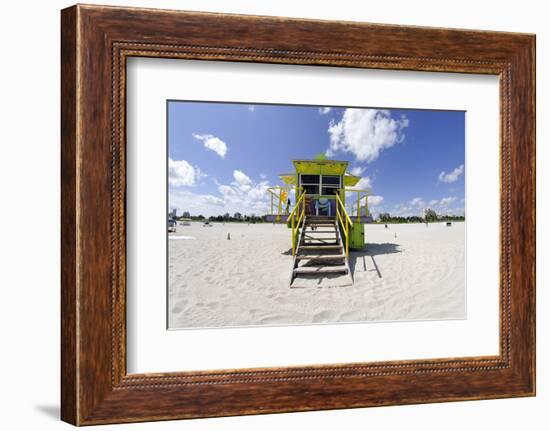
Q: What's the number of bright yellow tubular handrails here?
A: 2